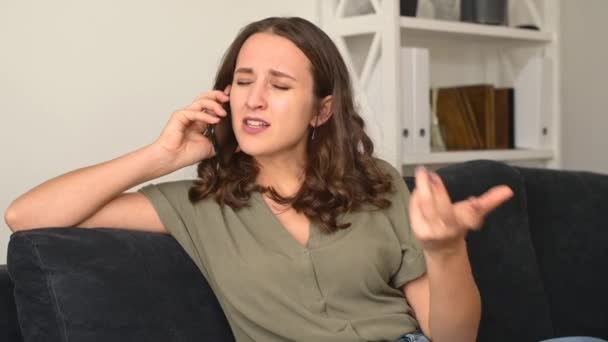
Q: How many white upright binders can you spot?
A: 3